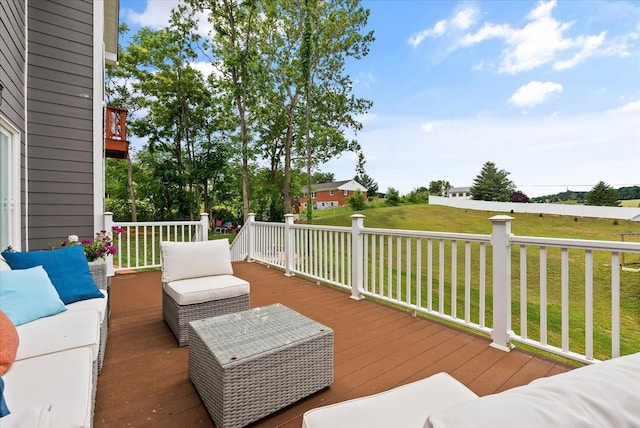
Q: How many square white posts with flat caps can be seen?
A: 6